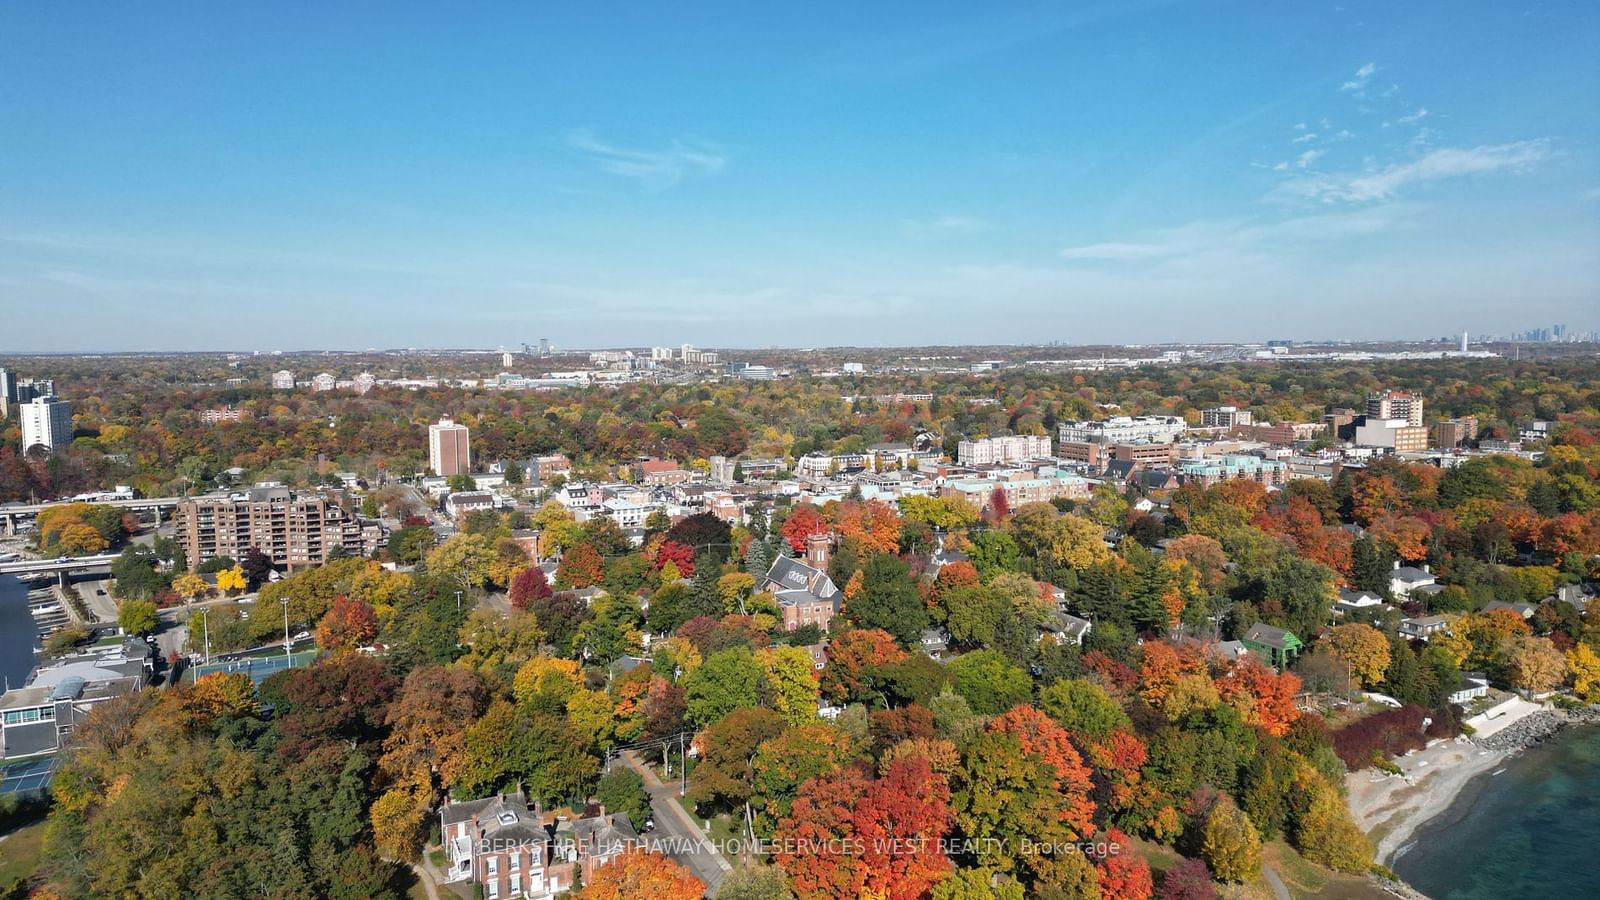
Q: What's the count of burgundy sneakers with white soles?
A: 0